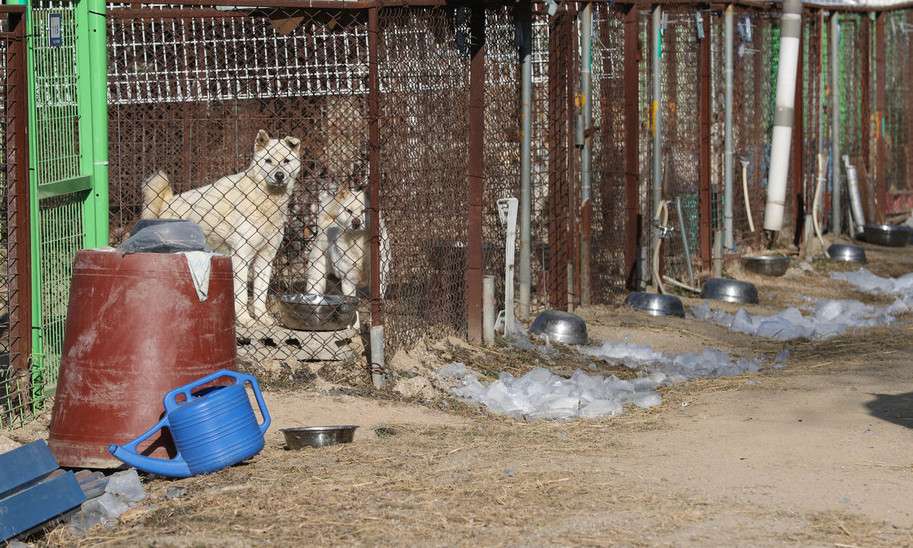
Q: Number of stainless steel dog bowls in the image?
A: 8